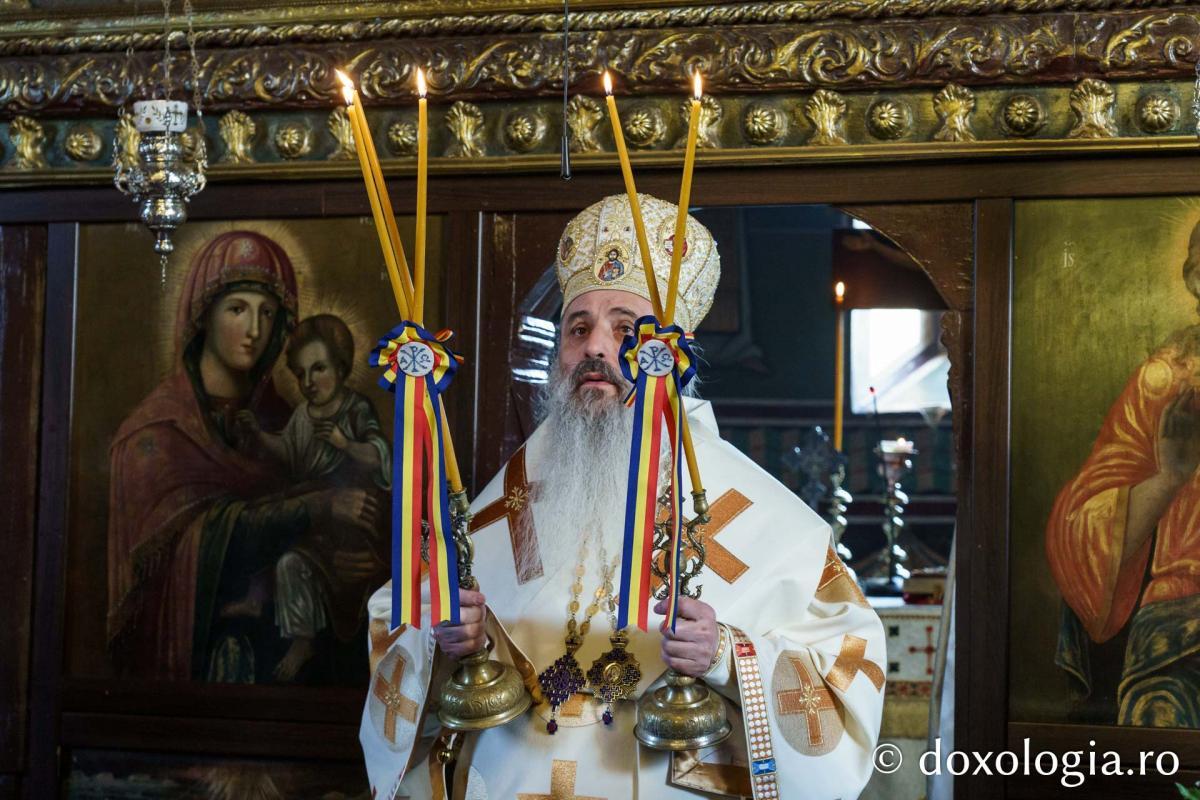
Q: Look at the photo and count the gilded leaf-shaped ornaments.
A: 10